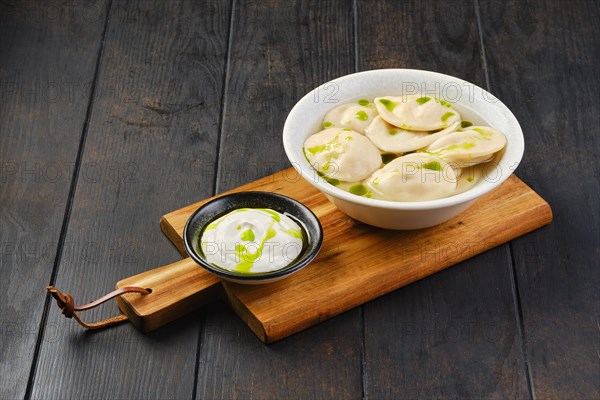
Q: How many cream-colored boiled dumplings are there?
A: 6